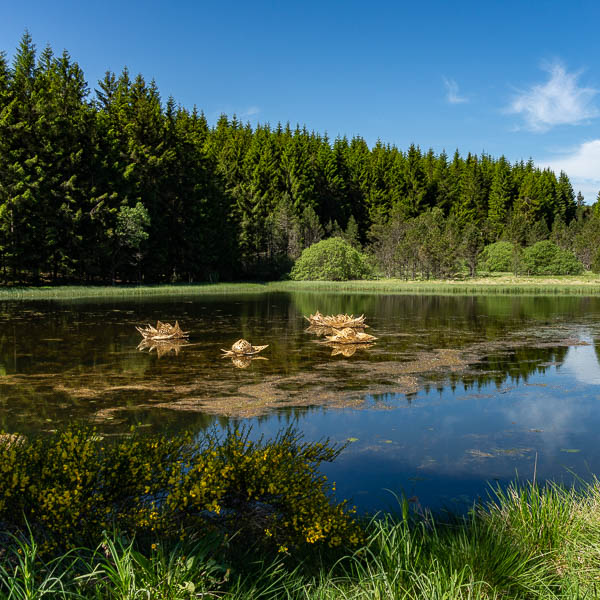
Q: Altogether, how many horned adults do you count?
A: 0